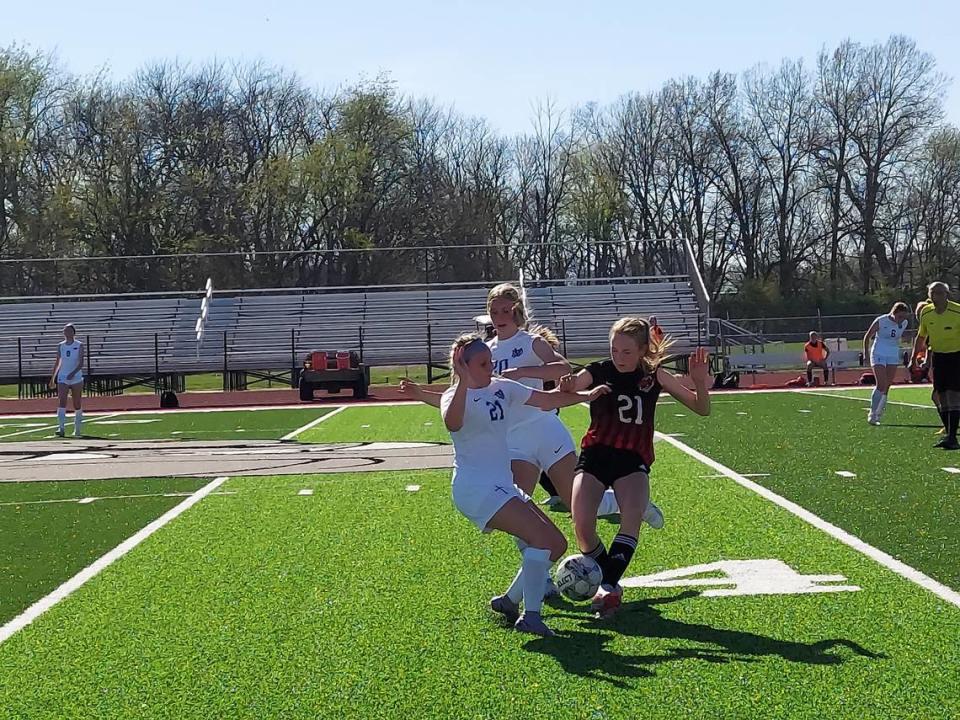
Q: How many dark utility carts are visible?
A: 1